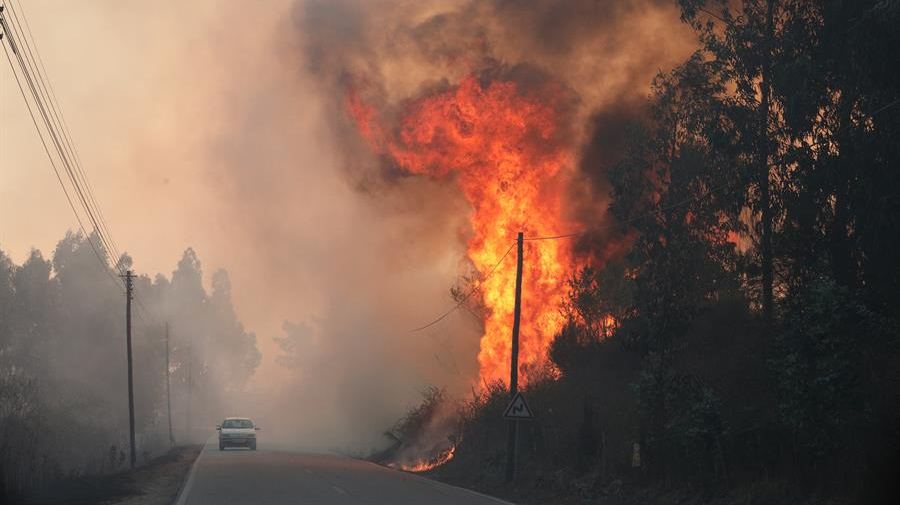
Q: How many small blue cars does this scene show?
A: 0